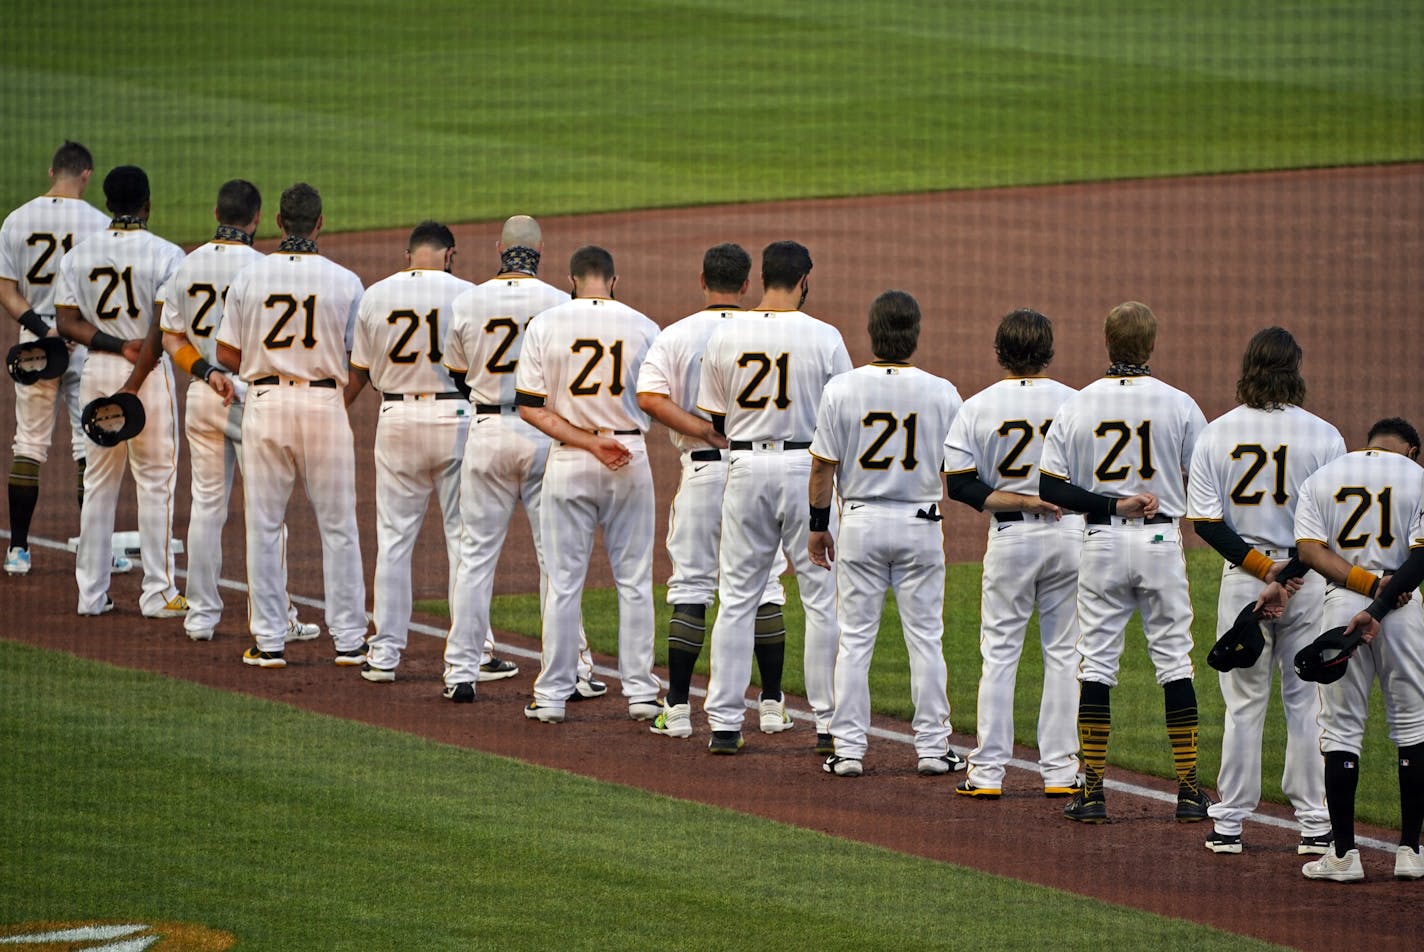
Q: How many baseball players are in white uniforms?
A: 14